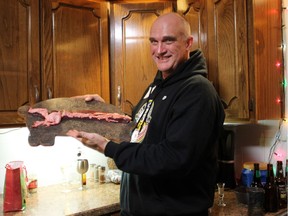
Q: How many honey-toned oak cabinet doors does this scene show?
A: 5